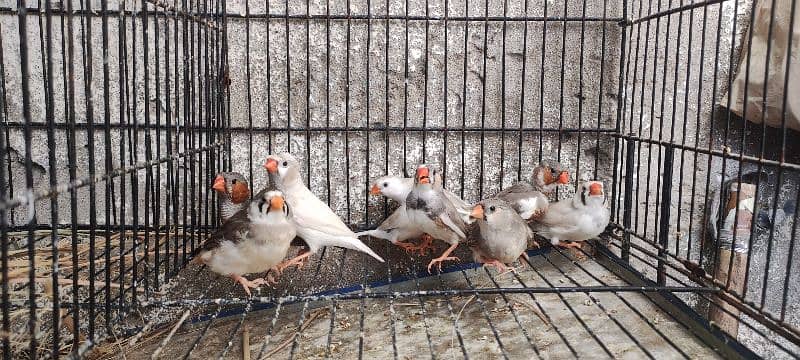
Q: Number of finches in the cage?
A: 8